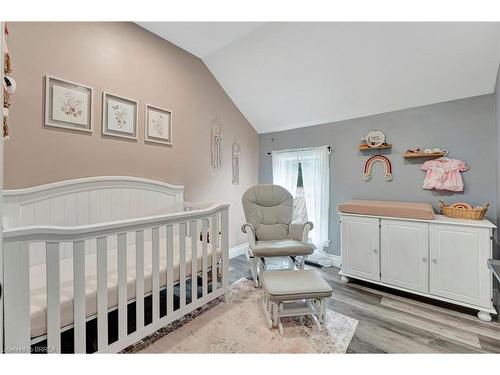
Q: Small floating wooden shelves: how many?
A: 2